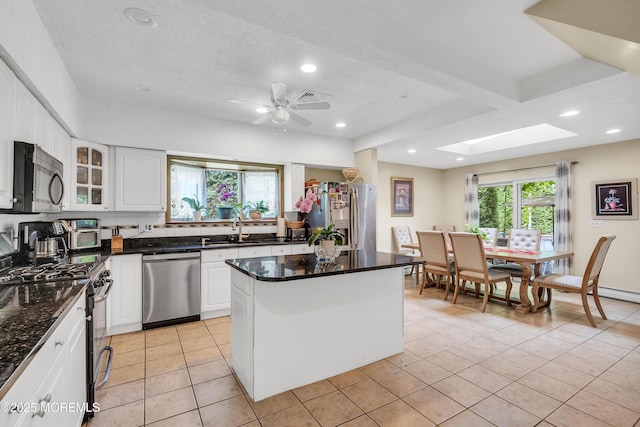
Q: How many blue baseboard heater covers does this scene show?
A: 0